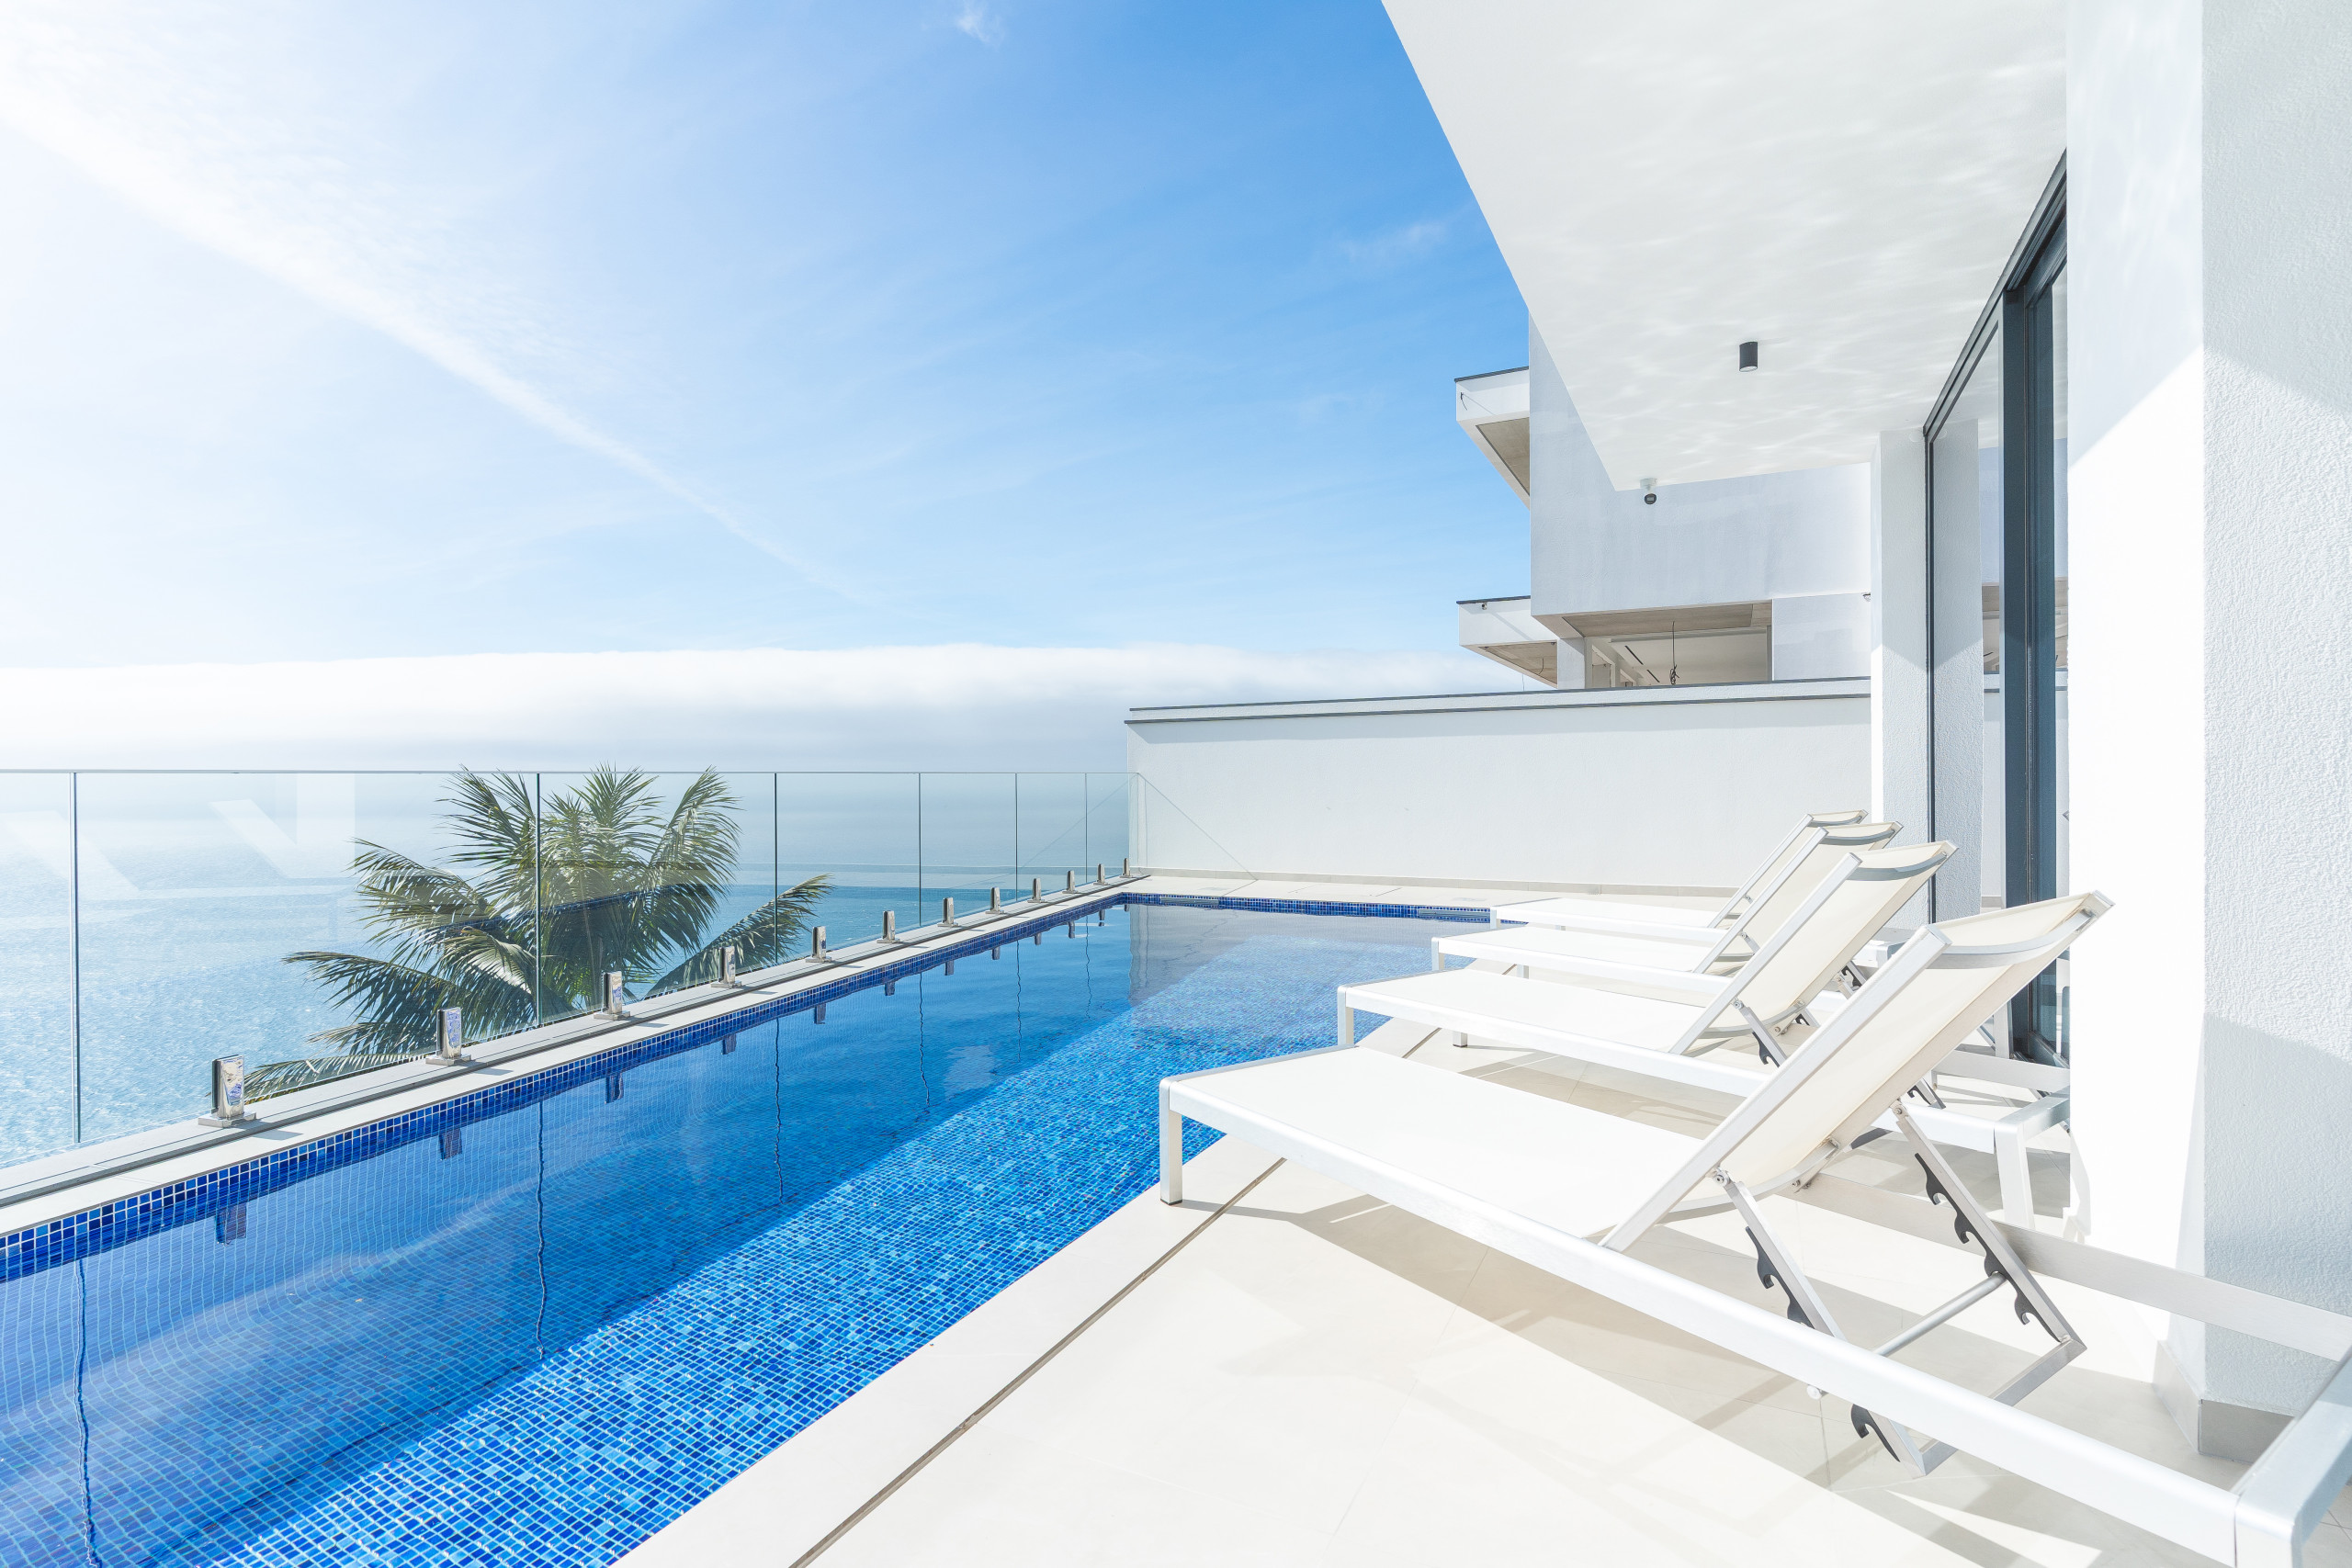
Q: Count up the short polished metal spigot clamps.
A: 12